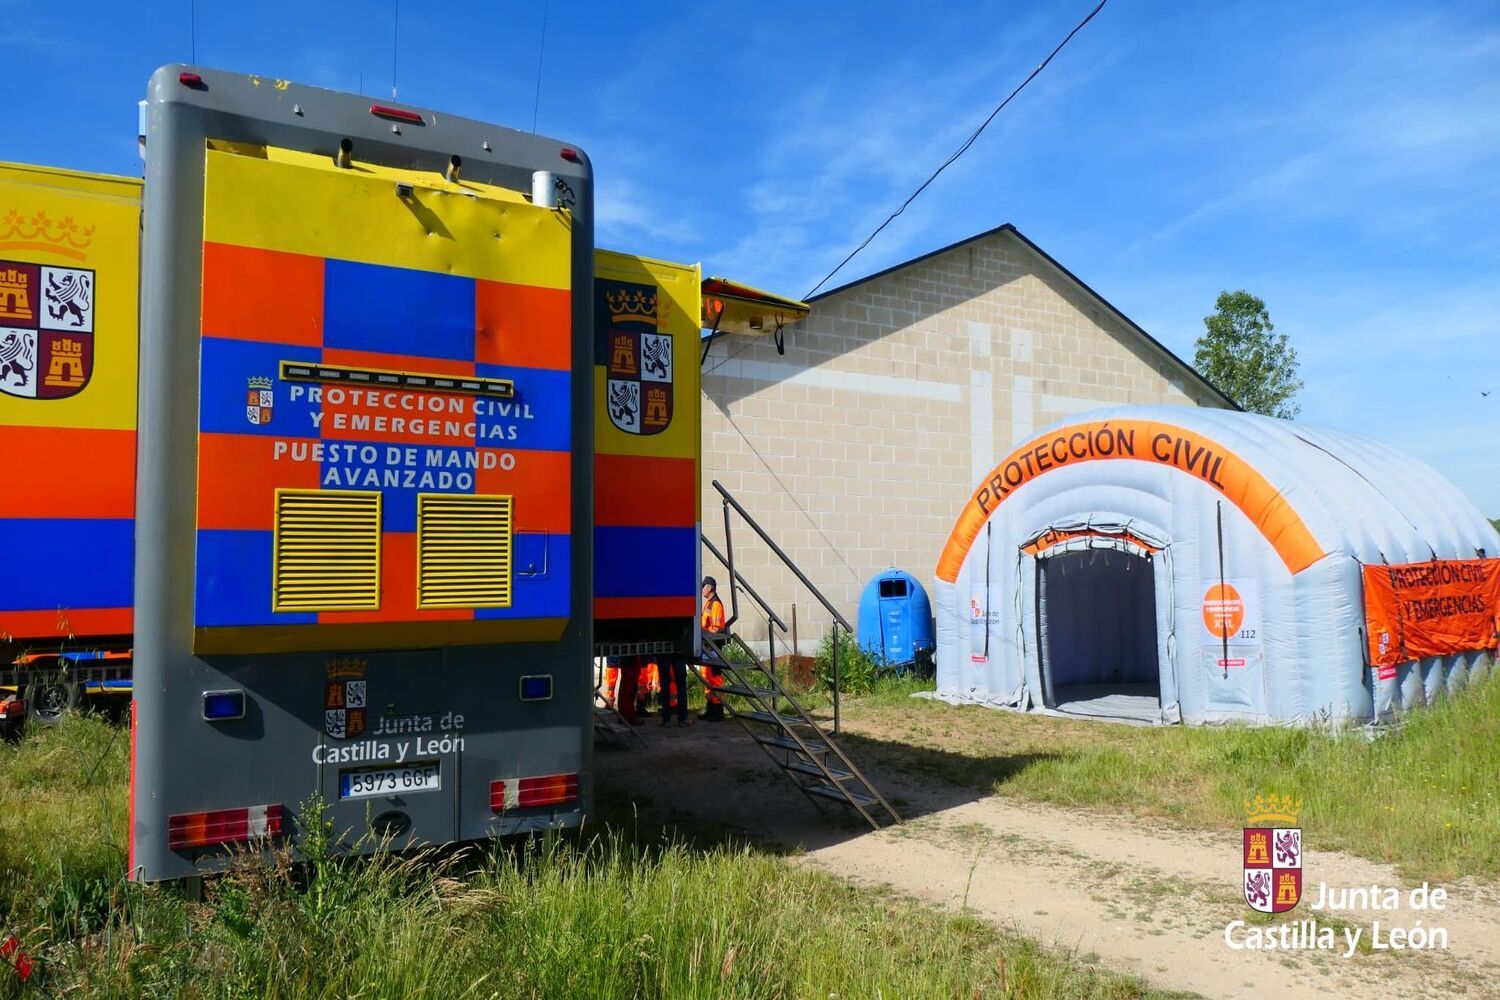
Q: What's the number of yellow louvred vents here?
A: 2